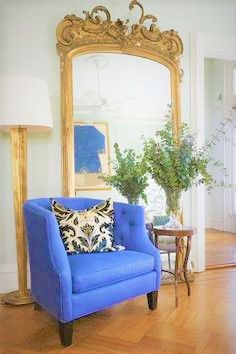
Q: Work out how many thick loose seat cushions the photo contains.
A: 1